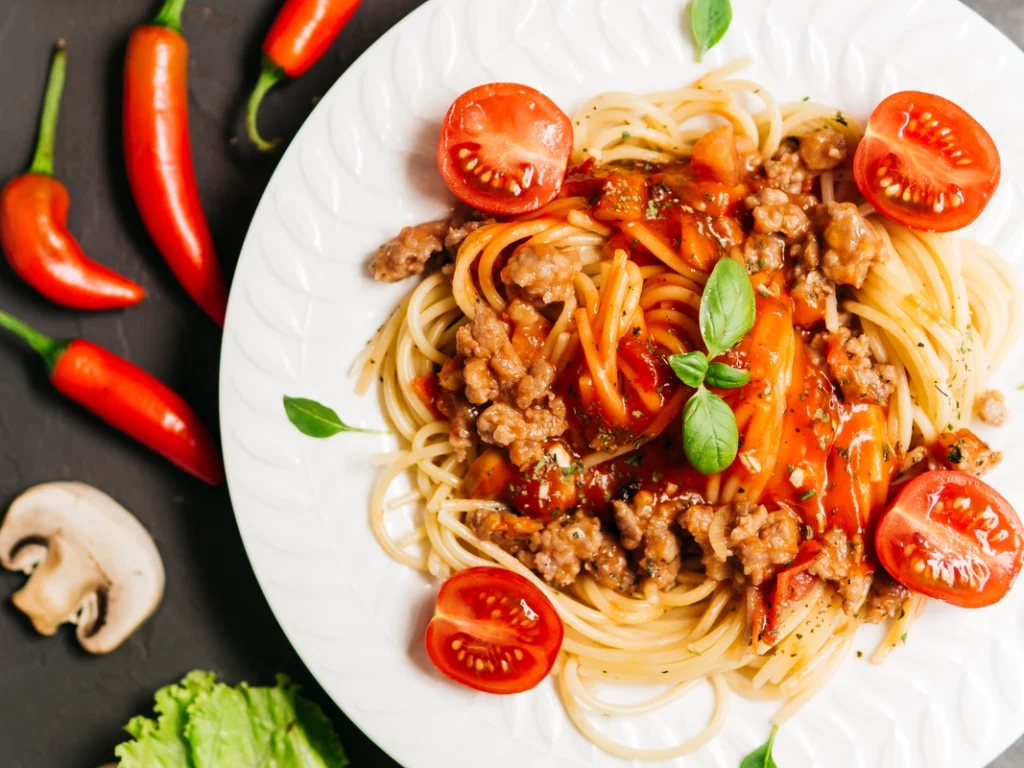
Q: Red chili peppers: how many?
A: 4